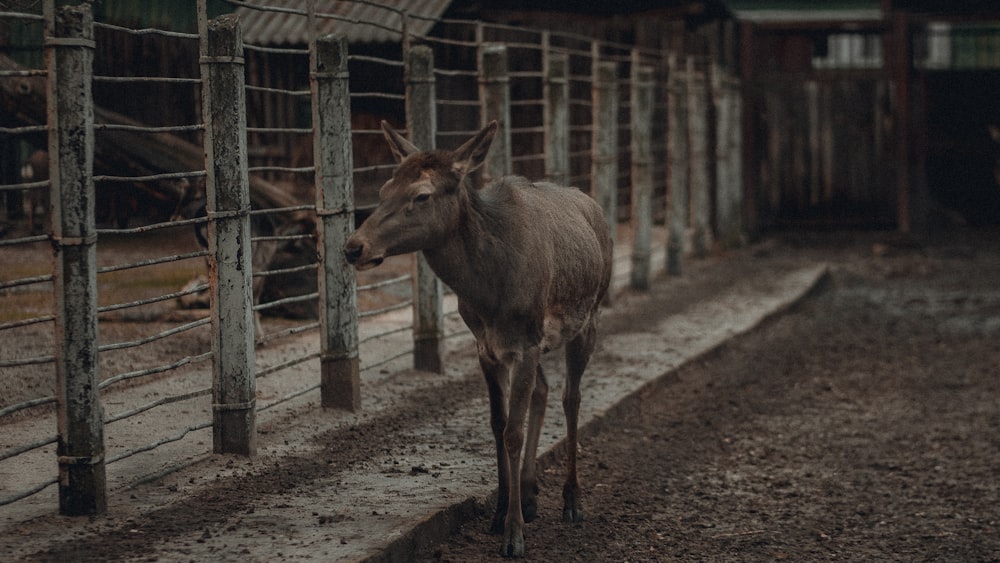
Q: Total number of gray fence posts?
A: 11